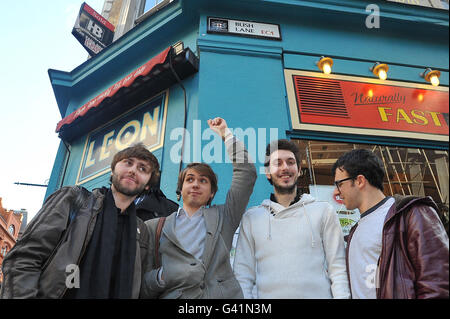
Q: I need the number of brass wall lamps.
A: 3